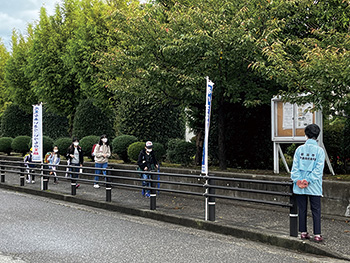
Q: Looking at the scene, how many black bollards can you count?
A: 8